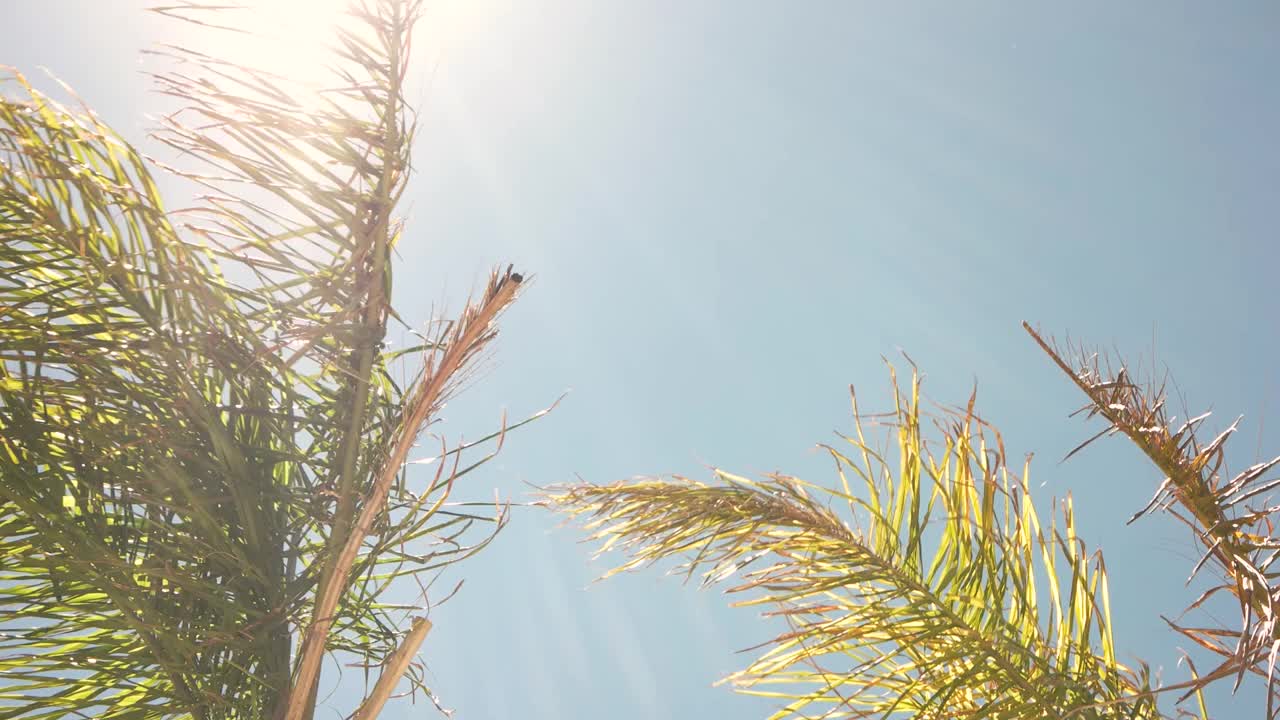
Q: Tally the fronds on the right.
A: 2